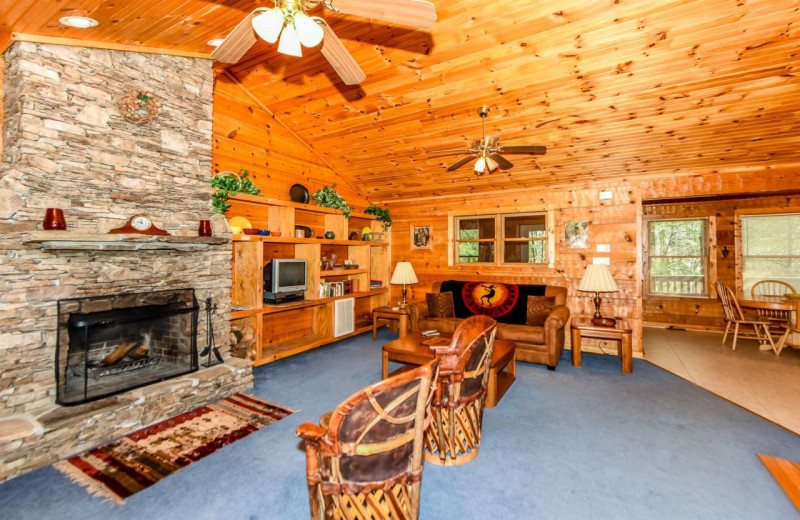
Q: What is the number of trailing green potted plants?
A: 3